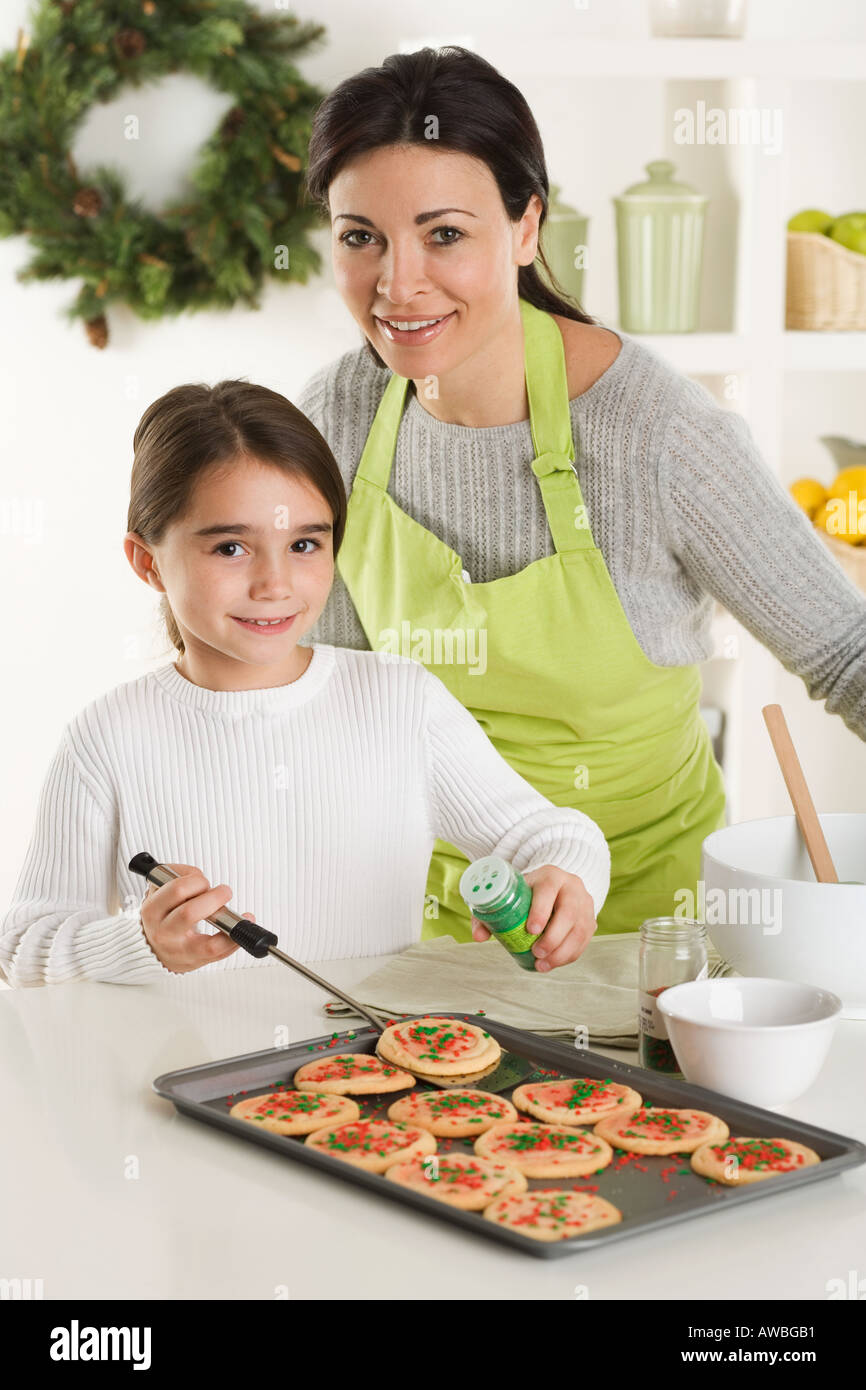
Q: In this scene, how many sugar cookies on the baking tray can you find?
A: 11